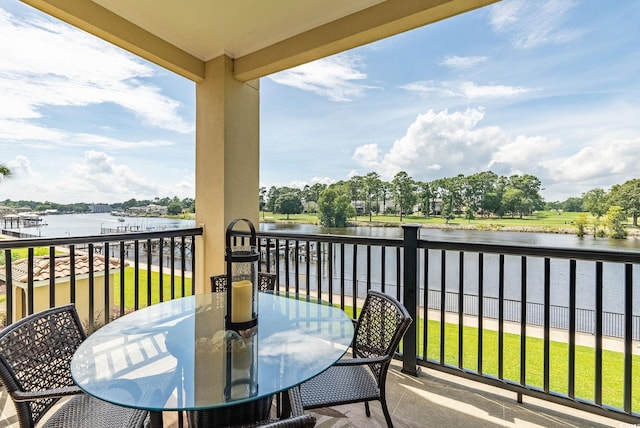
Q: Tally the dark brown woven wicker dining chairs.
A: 4